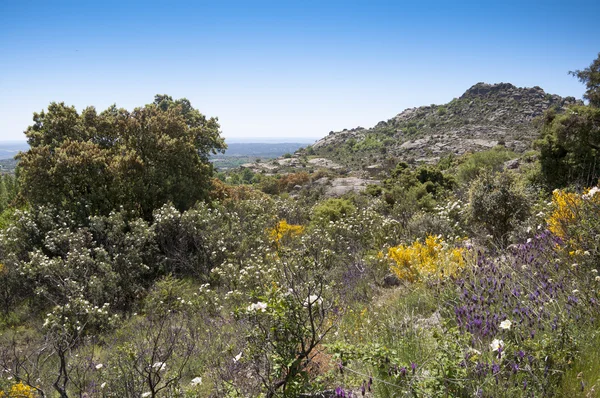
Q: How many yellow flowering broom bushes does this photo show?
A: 4